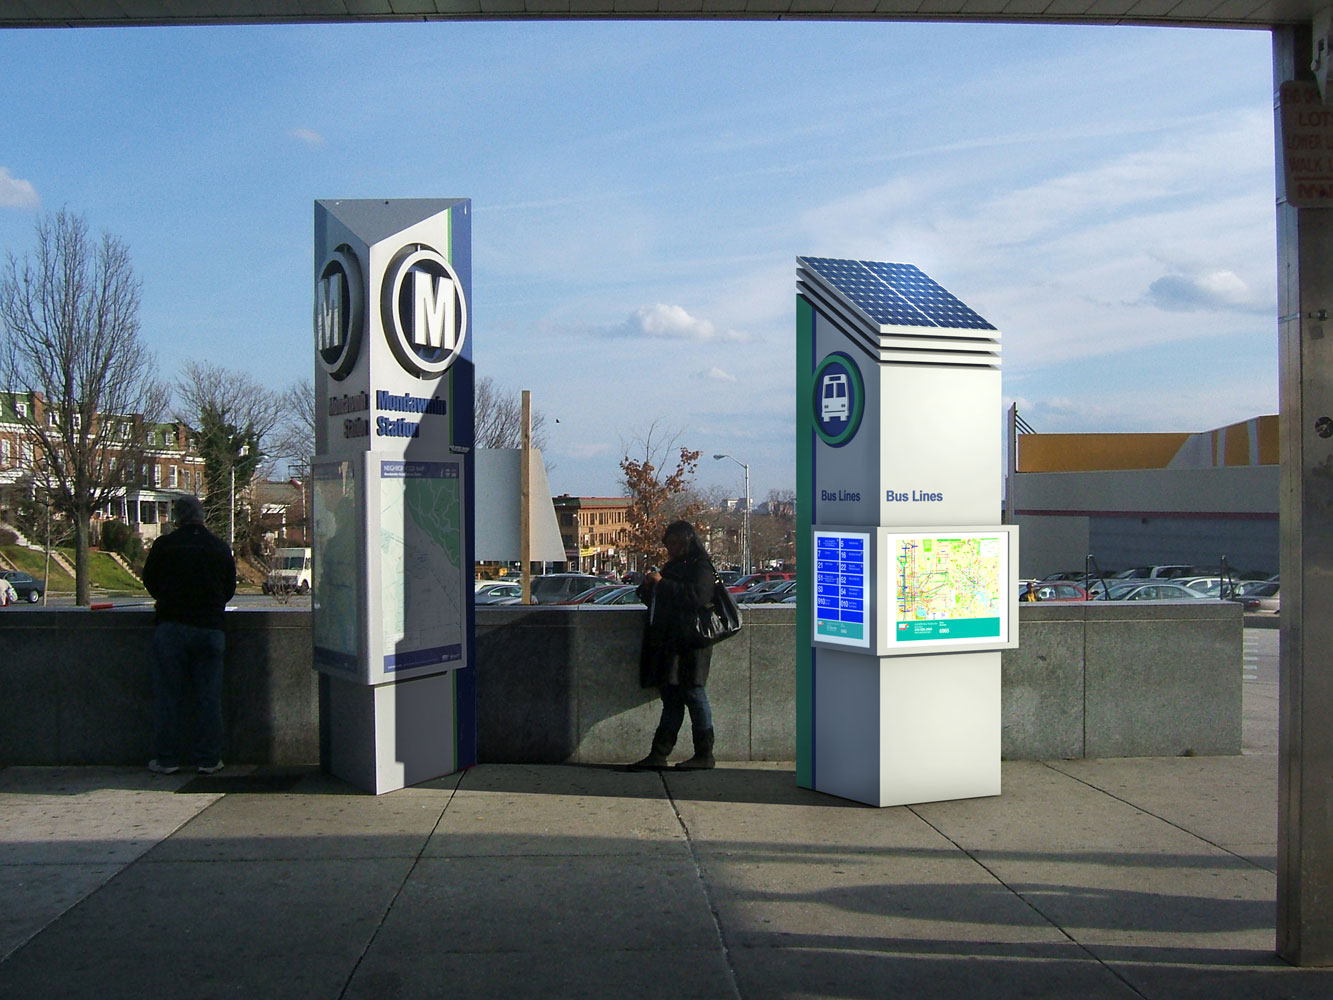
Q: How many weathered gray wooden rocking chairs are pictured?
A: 0